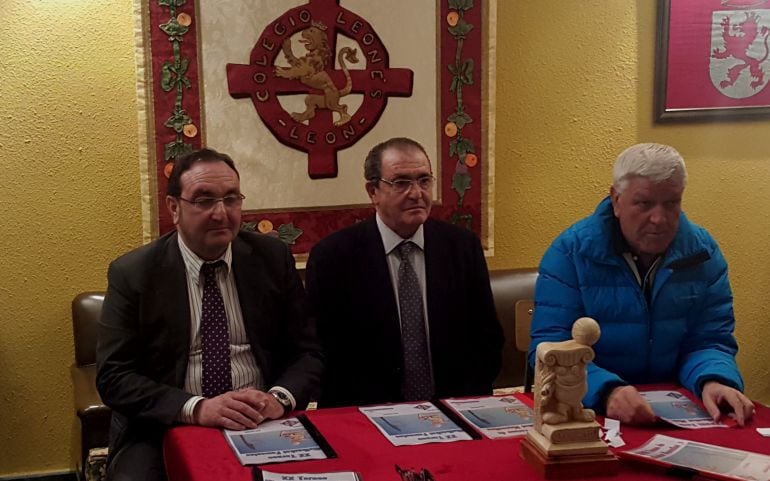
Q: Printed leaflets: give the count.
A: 6